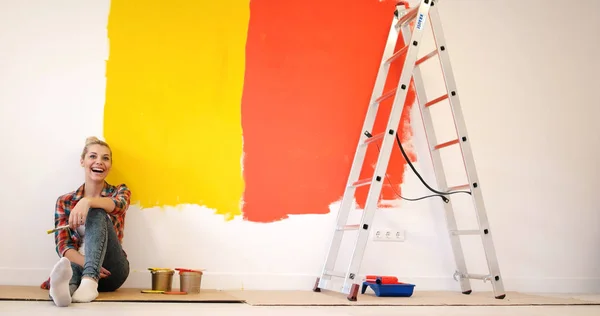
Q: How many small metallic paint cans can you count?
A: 2